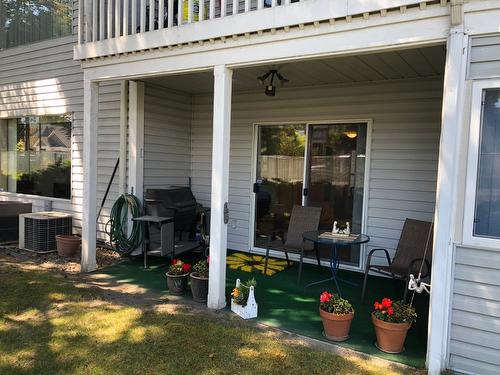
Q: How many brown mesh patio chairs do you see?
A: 2